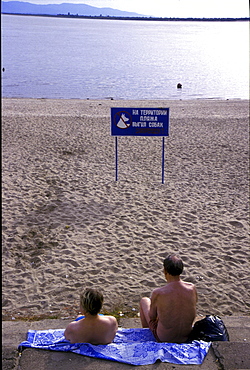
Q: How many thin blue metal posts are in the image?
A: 2